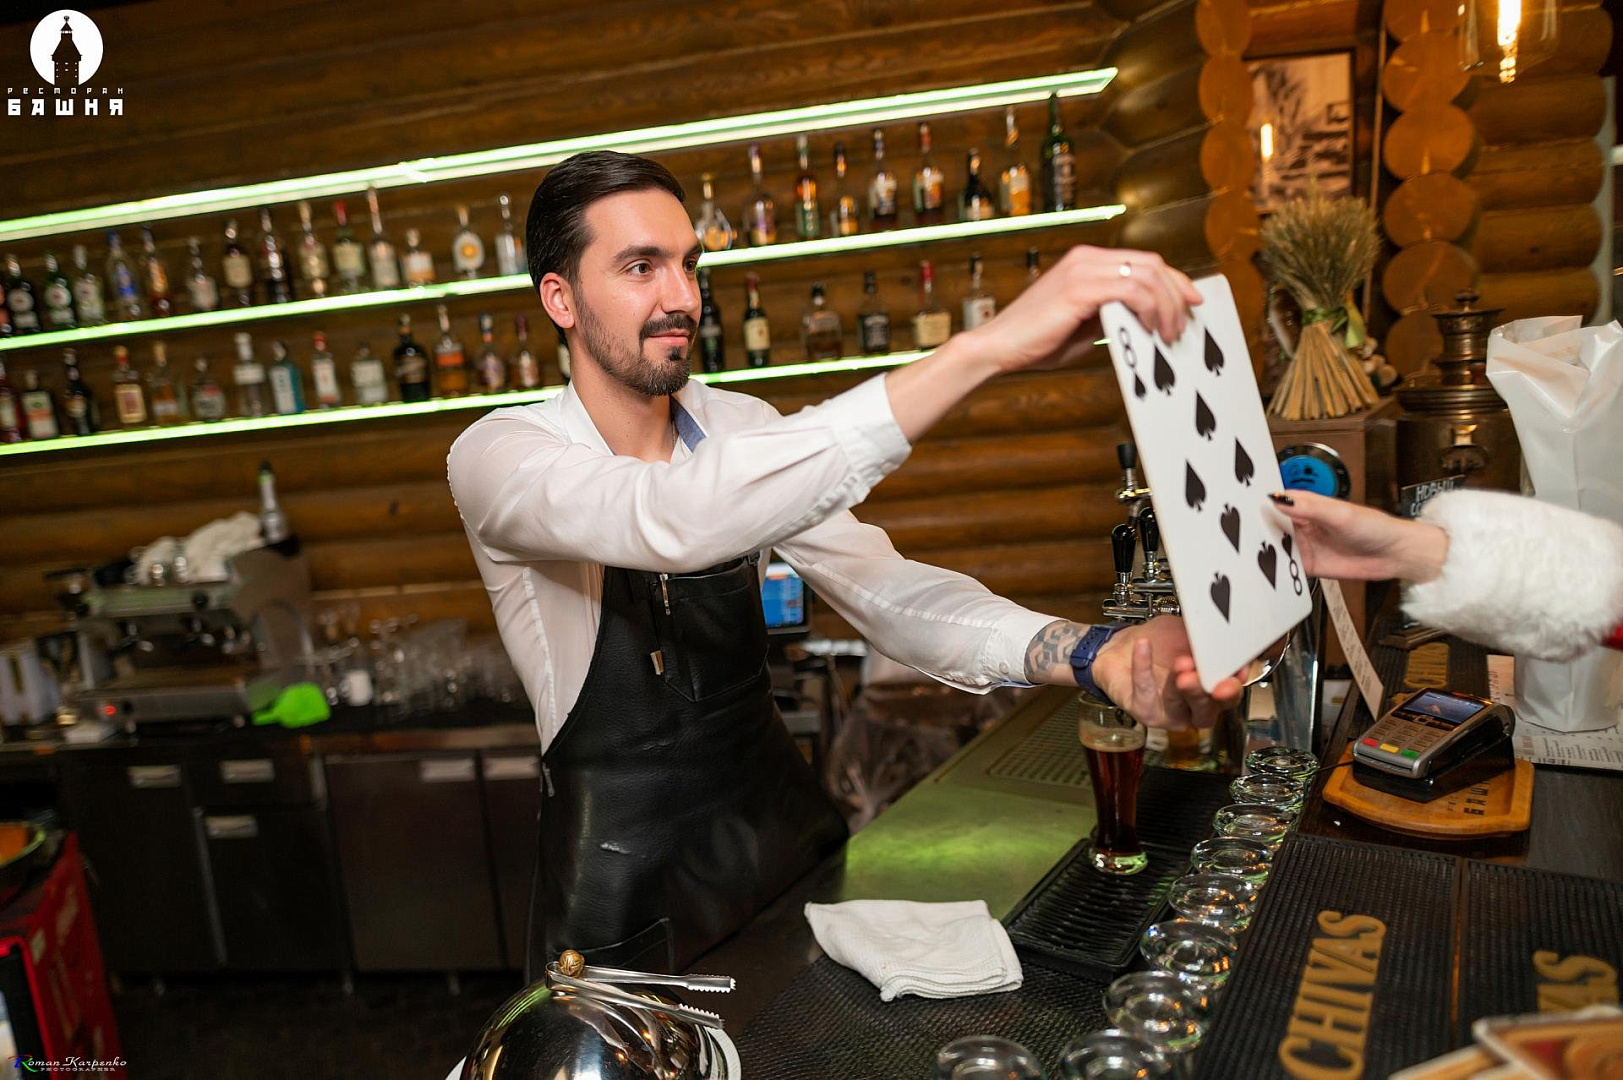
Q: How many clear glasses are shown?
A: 9